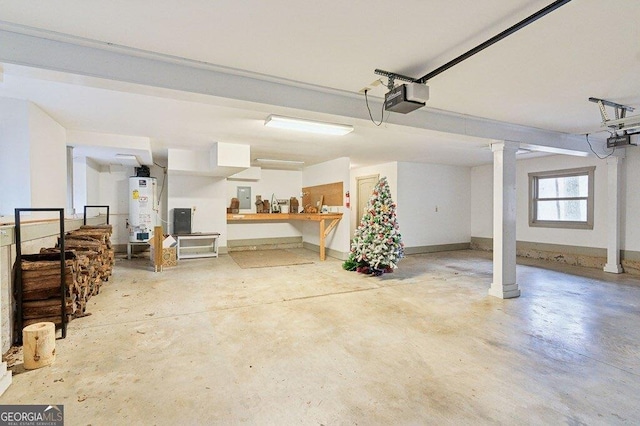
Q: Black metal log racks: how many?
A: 2